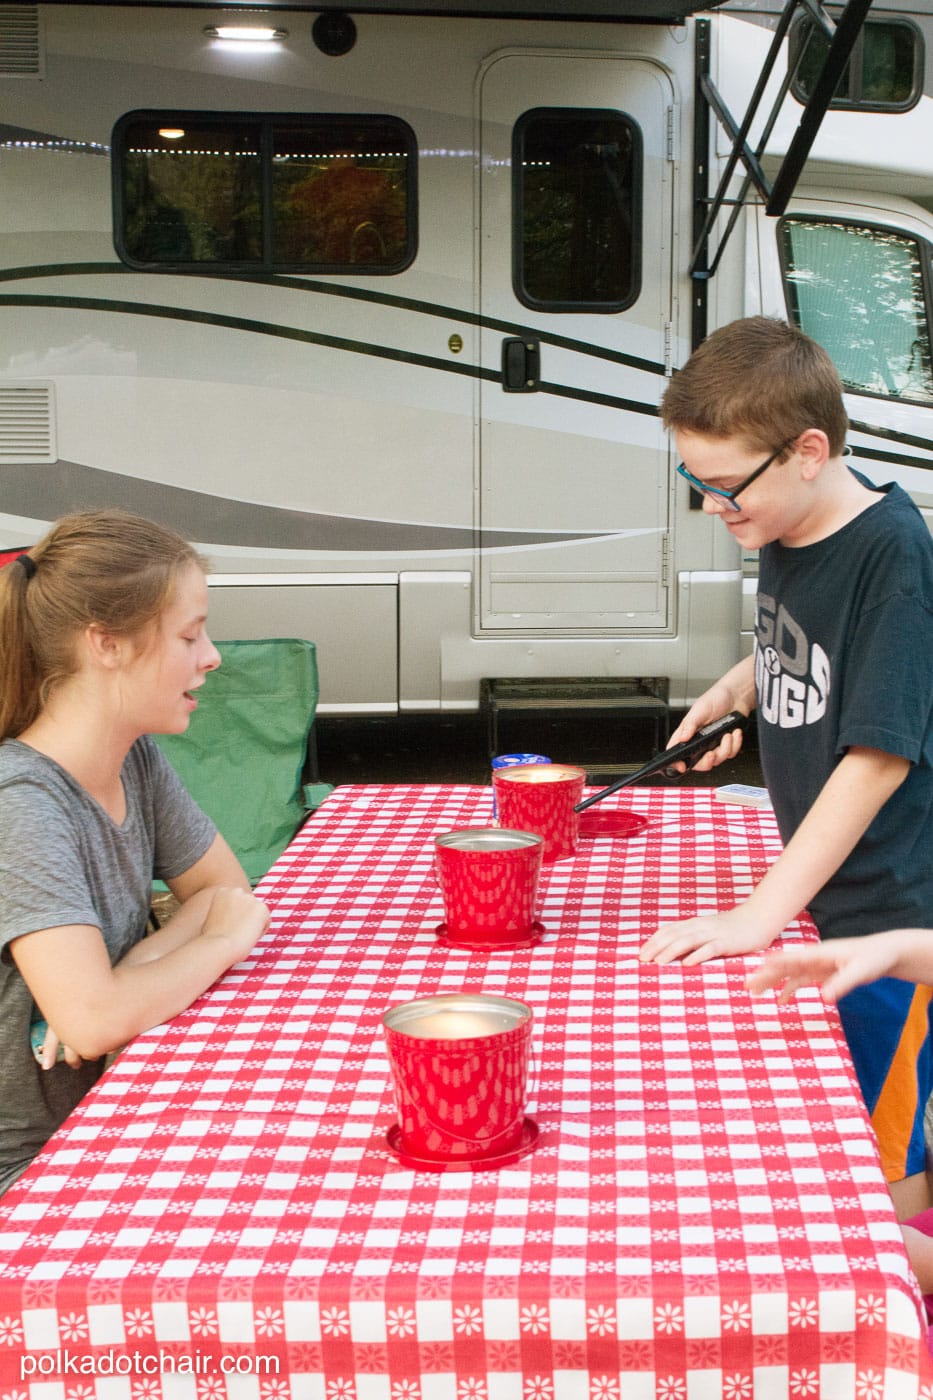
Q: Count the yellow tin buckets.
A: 0